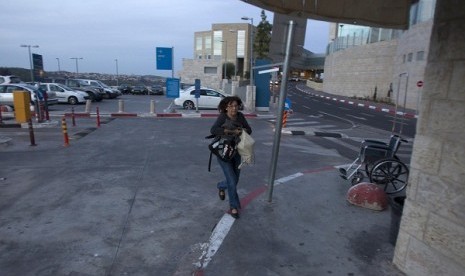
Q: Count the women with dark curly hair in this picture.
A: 1